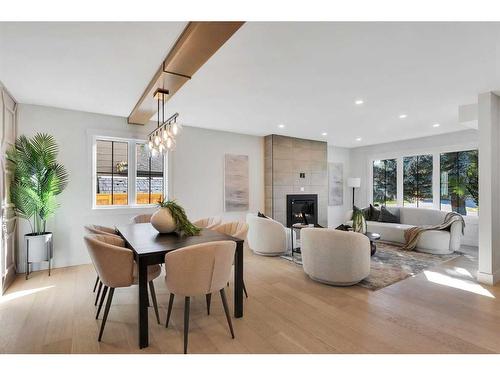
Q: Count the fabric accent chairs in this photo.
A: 2